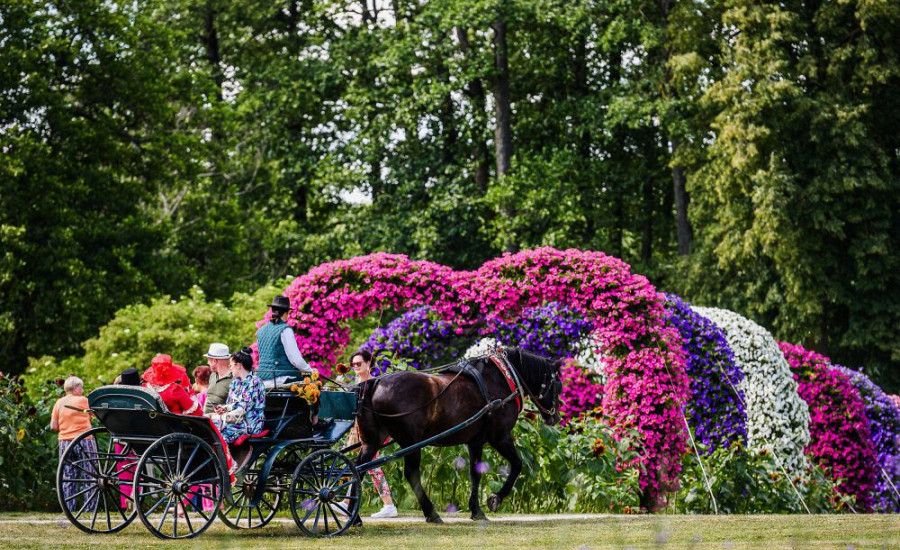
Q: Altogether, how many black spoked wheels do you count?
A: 4